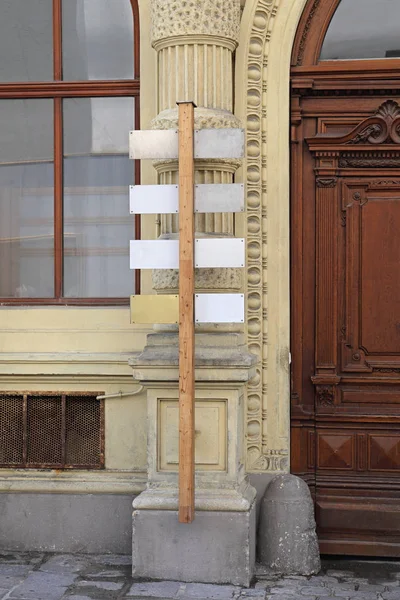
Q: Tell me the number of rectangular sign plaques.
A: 8